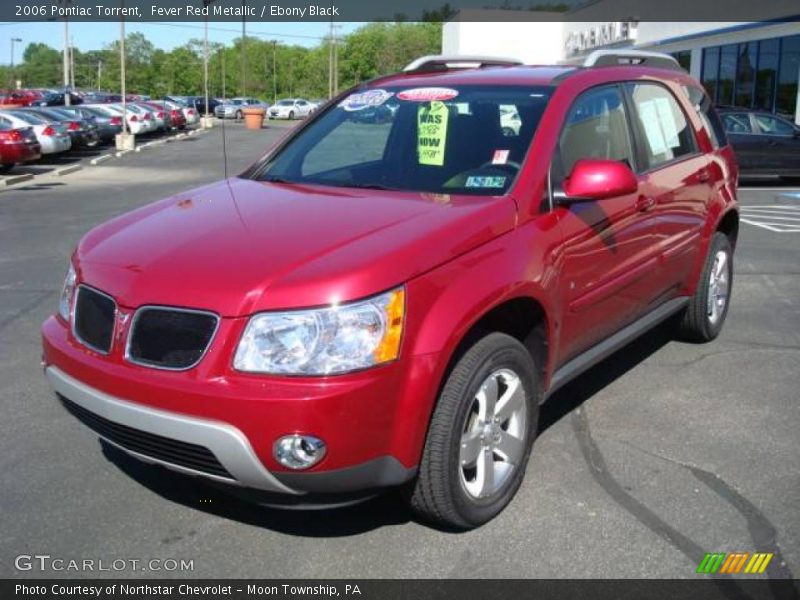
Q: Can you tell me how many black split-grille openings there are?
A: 2